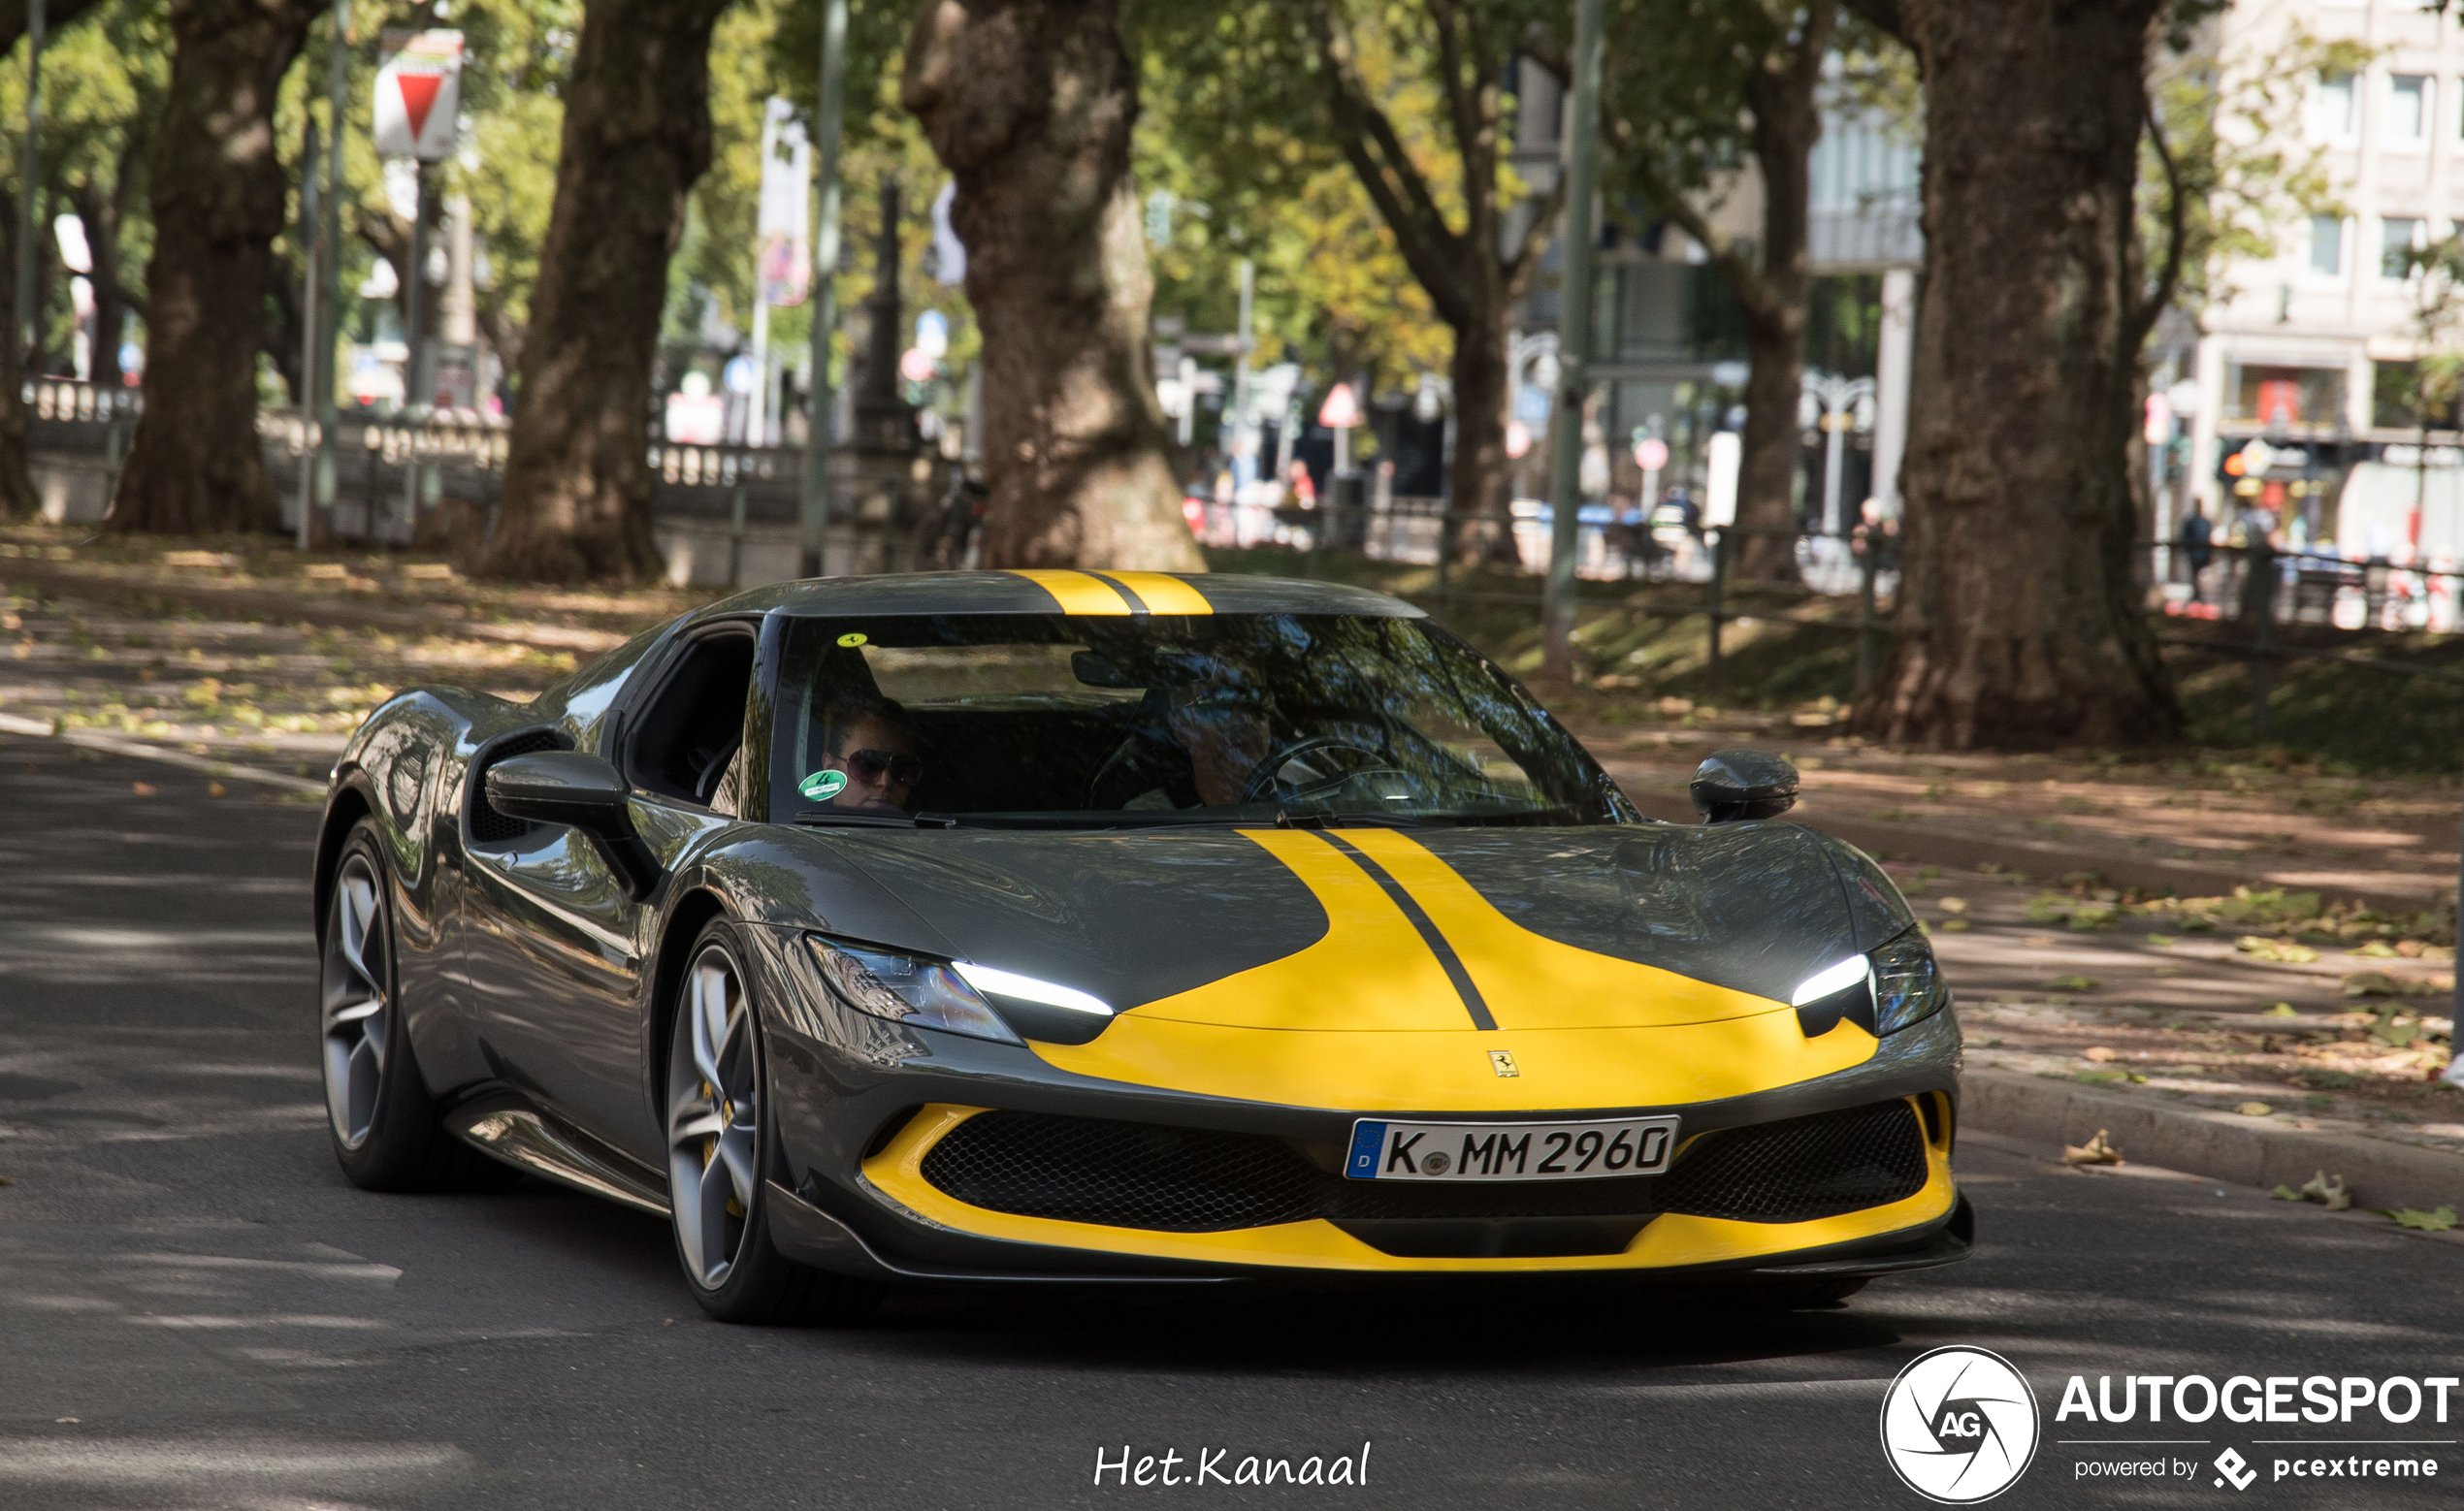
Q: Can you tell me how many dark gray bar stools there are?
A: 0